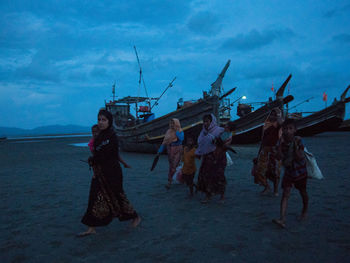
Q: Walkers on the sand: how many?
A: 6